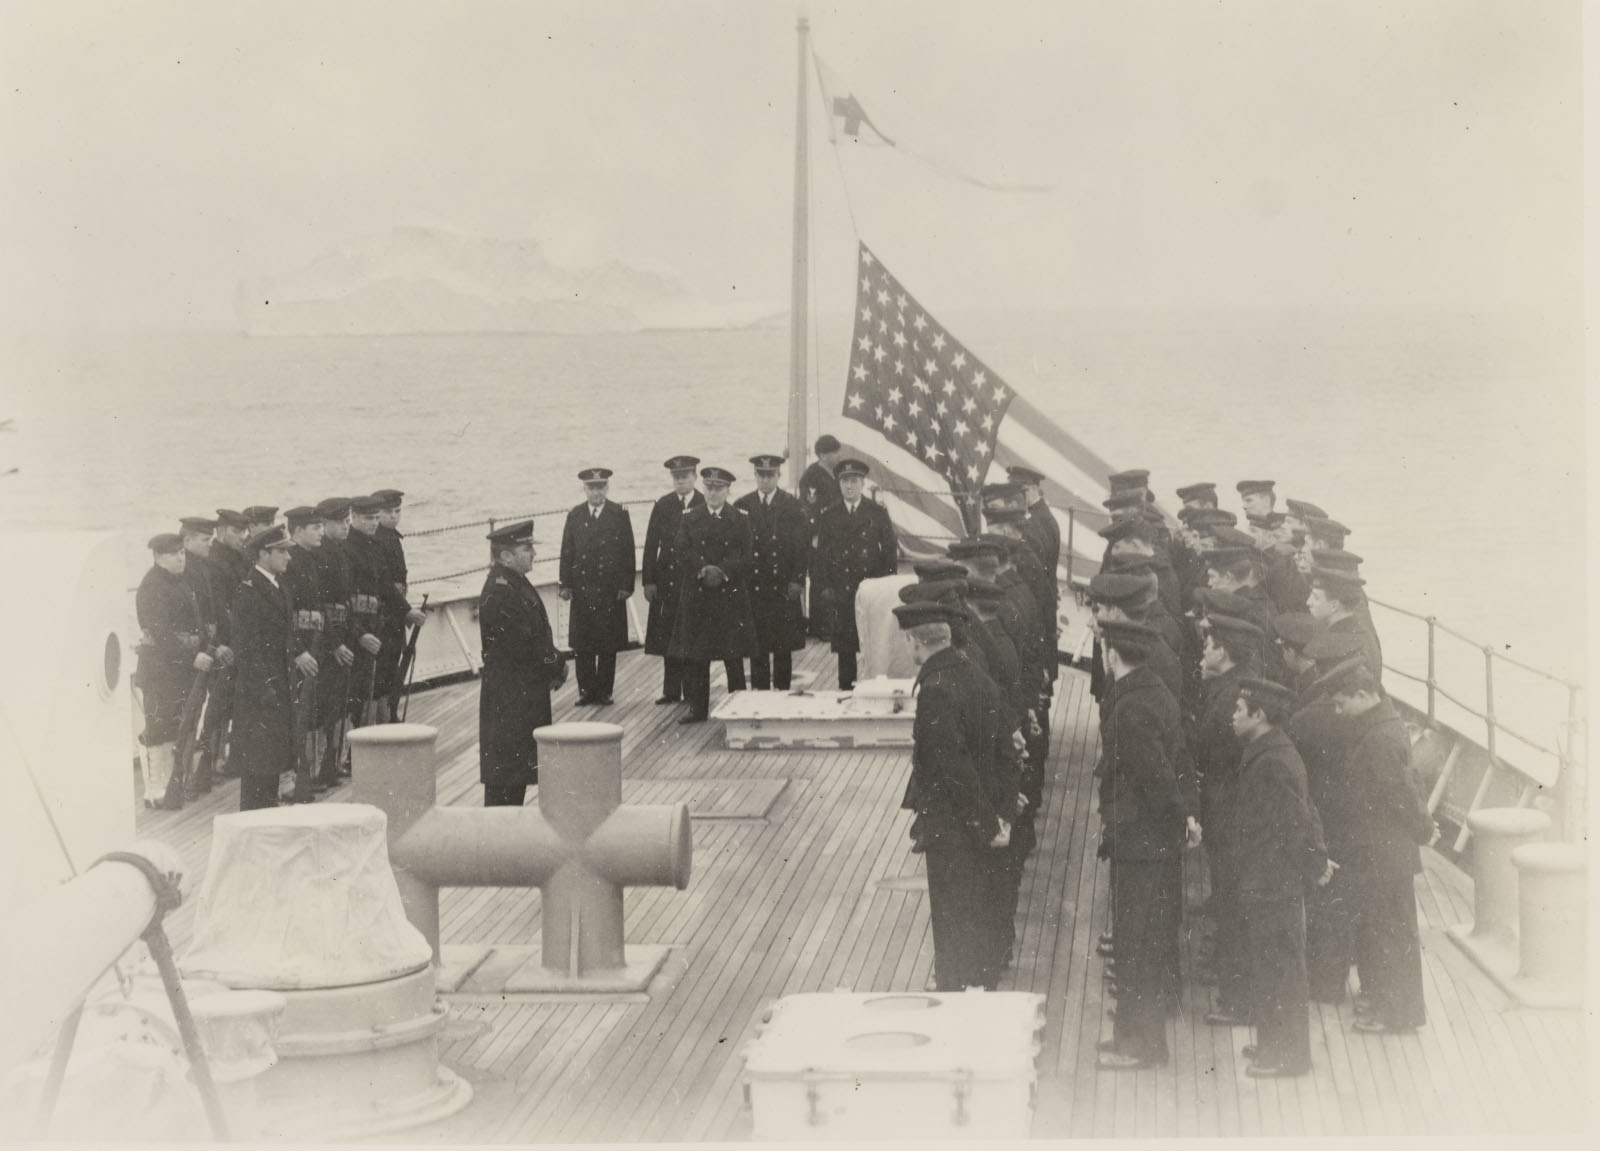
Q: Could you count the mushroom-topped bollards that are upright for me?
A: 4